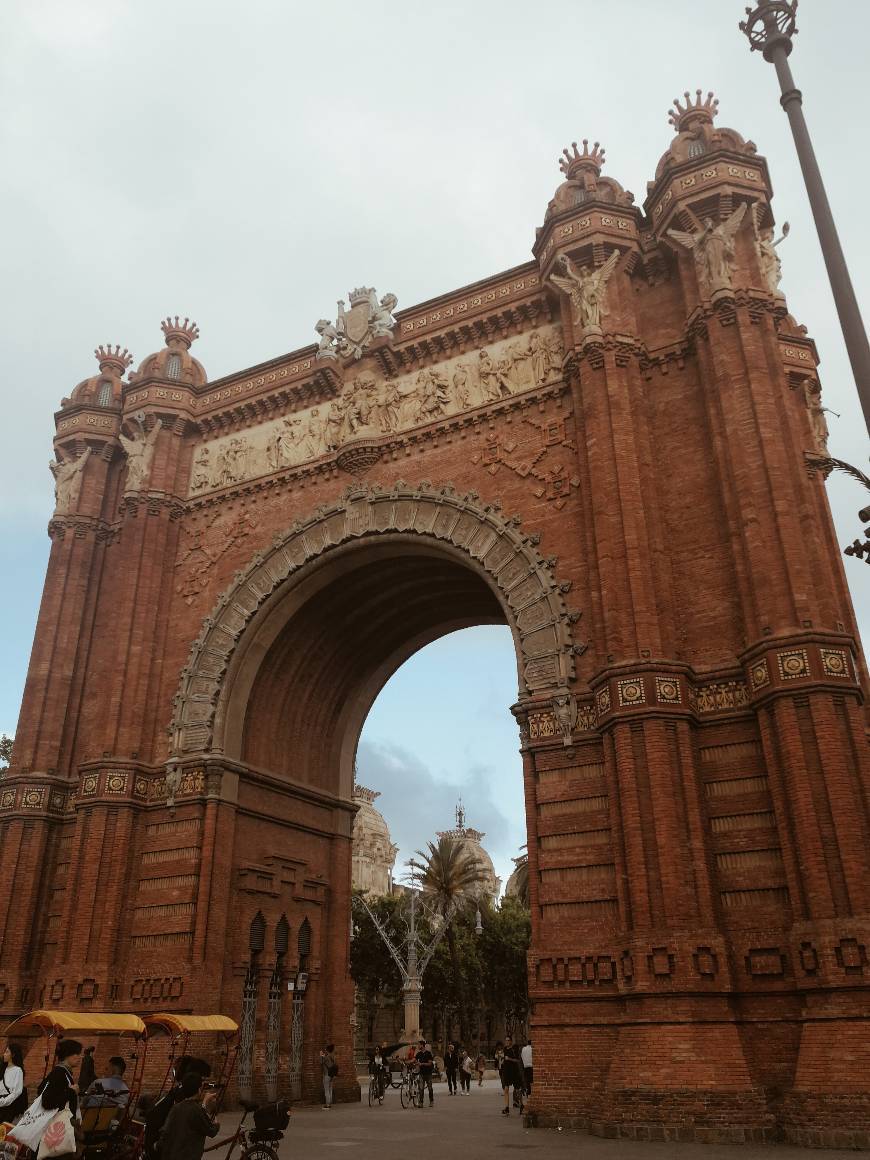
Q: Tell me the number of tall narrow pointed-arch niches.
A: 3